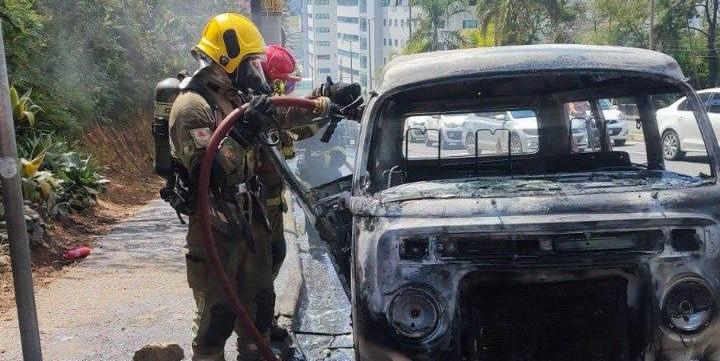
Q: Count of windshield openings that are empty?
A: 1